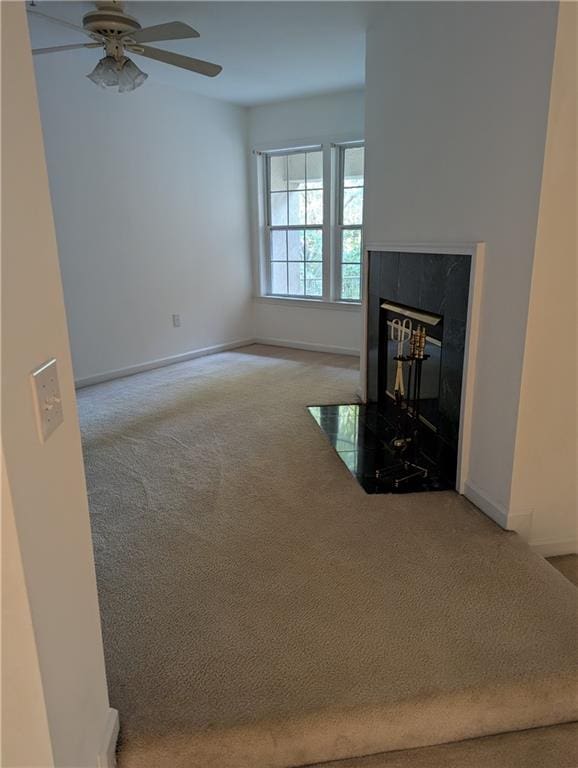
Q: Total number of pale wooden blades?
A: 4